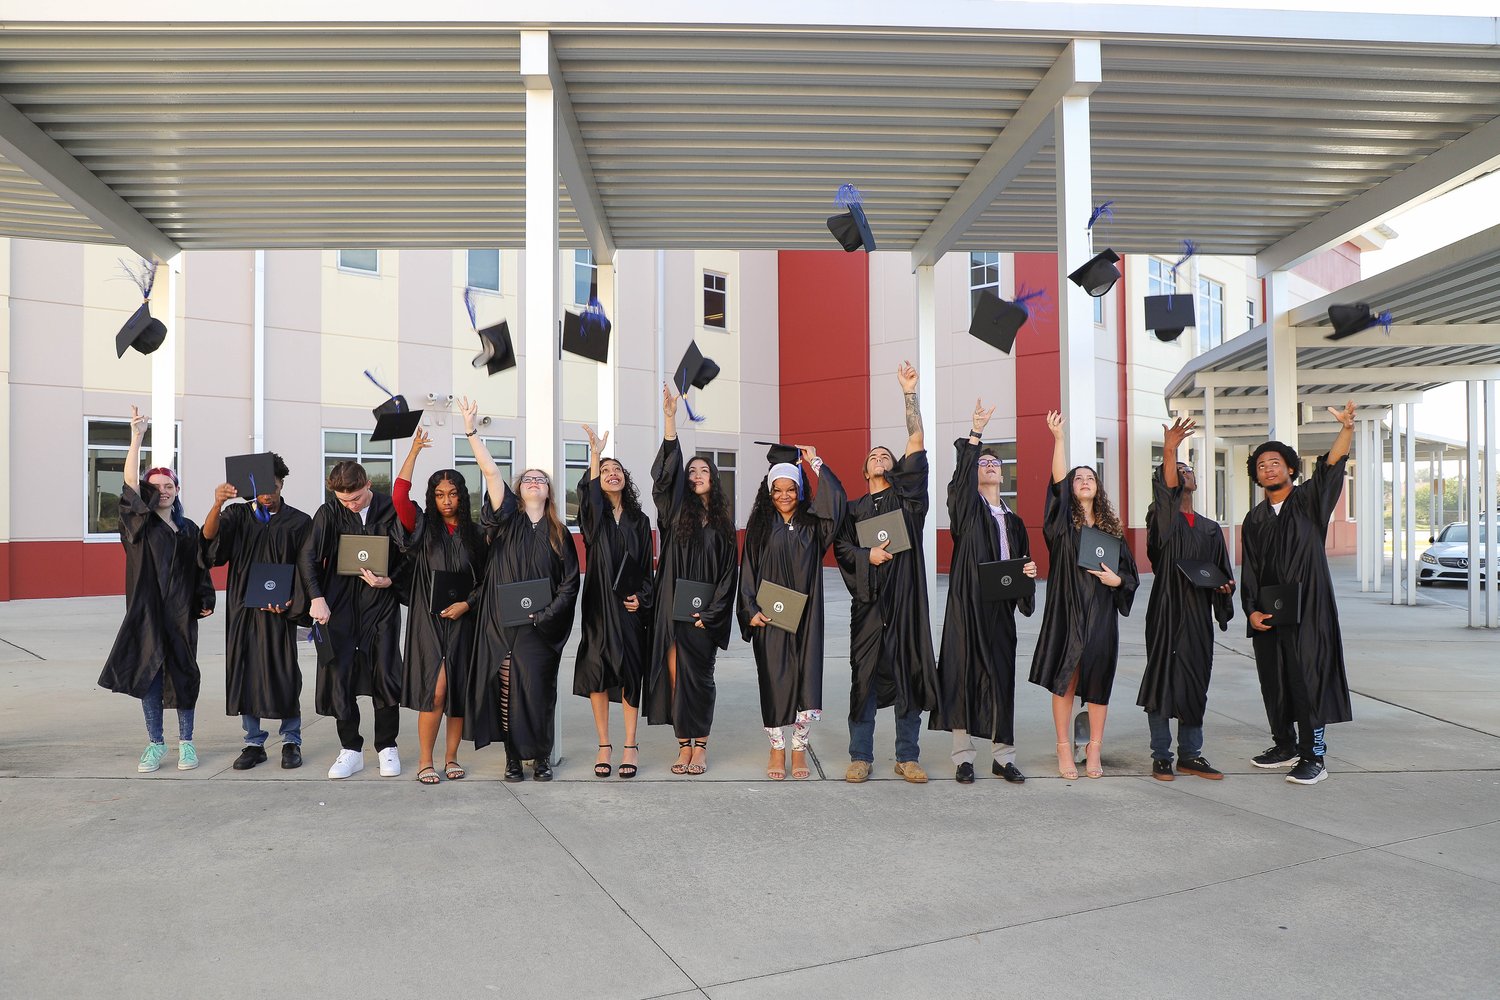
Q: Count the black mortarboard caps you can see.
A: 13